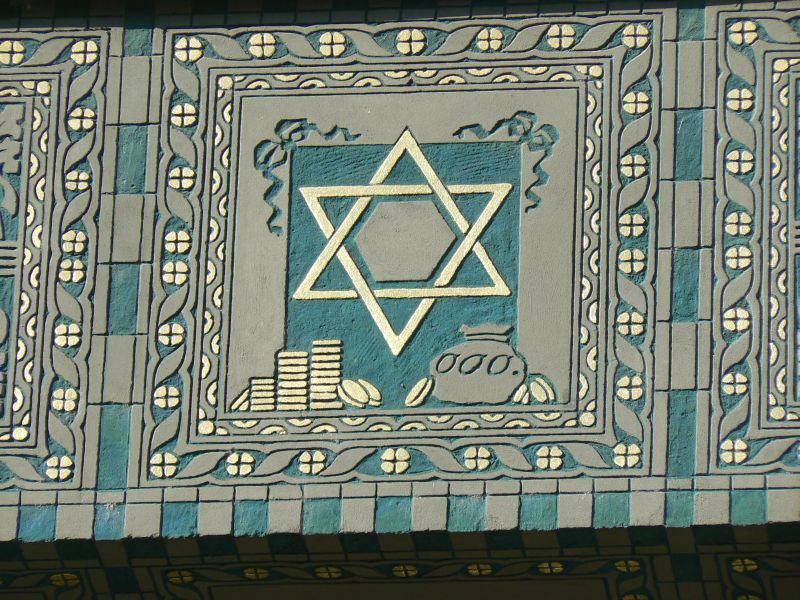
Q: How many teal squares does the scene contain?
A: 11